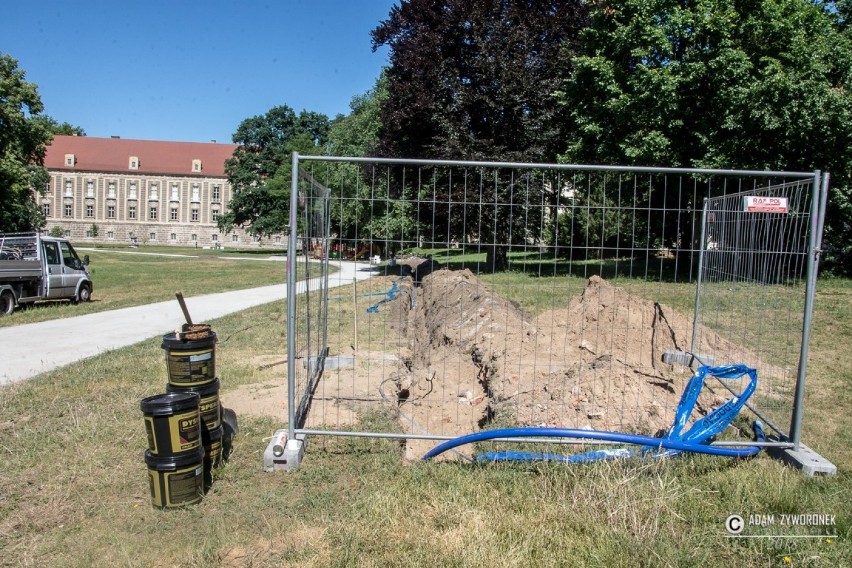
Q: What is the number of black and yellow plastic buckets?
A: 5